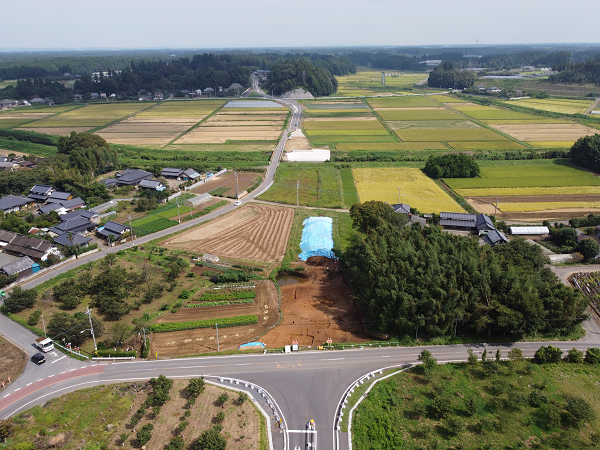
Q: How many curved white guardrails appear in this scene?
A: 2